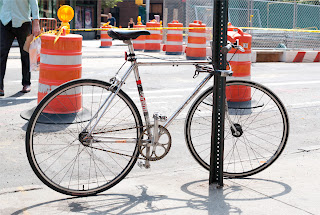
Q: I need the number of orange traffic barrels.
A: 7